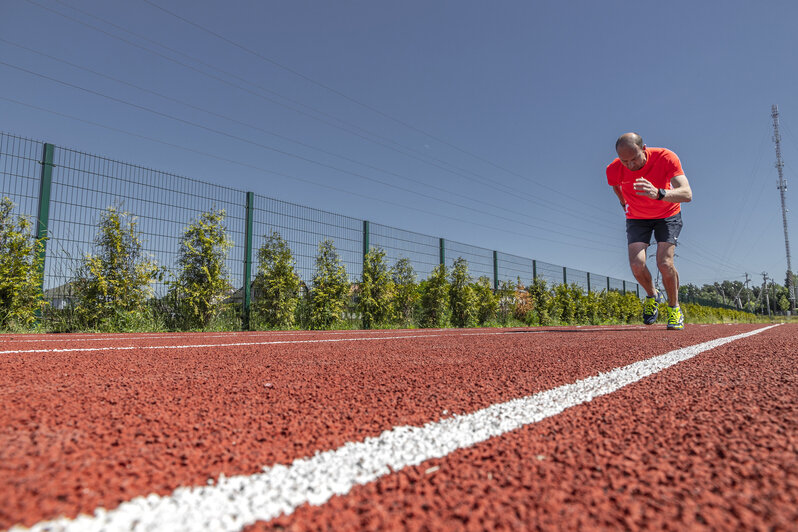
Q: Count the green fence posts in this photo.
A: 11